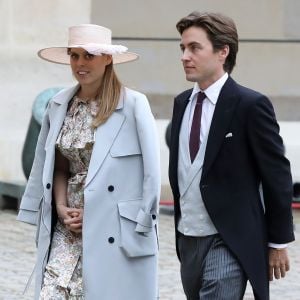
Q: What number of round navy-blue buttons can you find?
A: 4